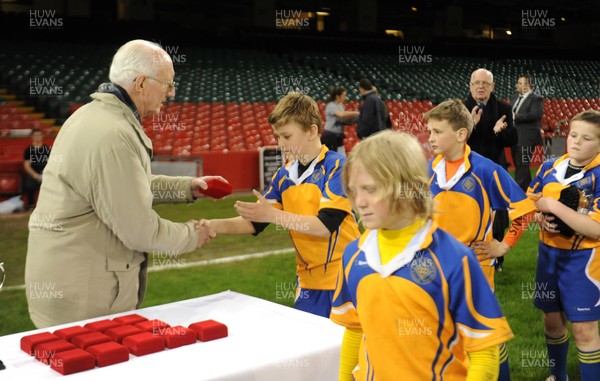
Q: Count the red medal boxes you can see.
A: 14